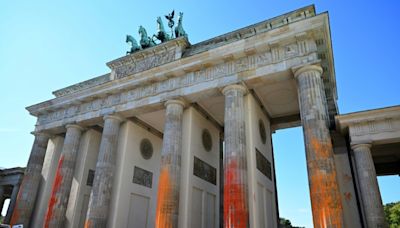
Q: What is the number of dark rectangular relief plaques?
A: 4